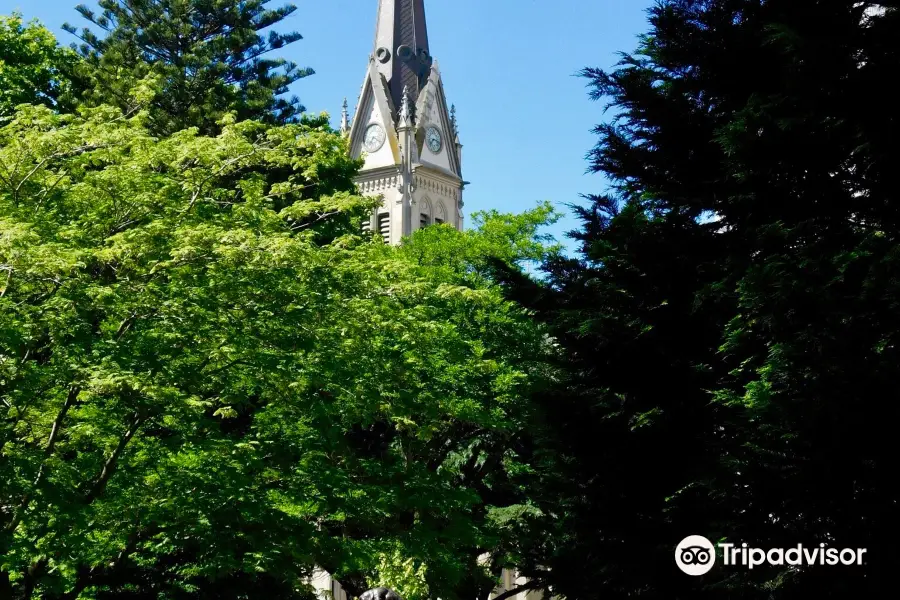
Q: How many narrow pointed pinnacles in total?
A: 3